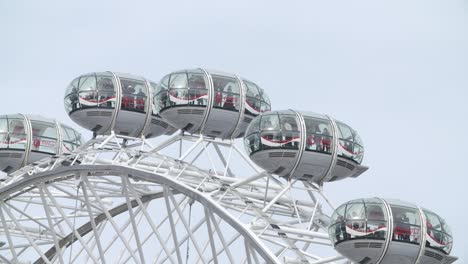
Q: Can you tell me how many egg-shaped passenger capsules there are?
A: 5